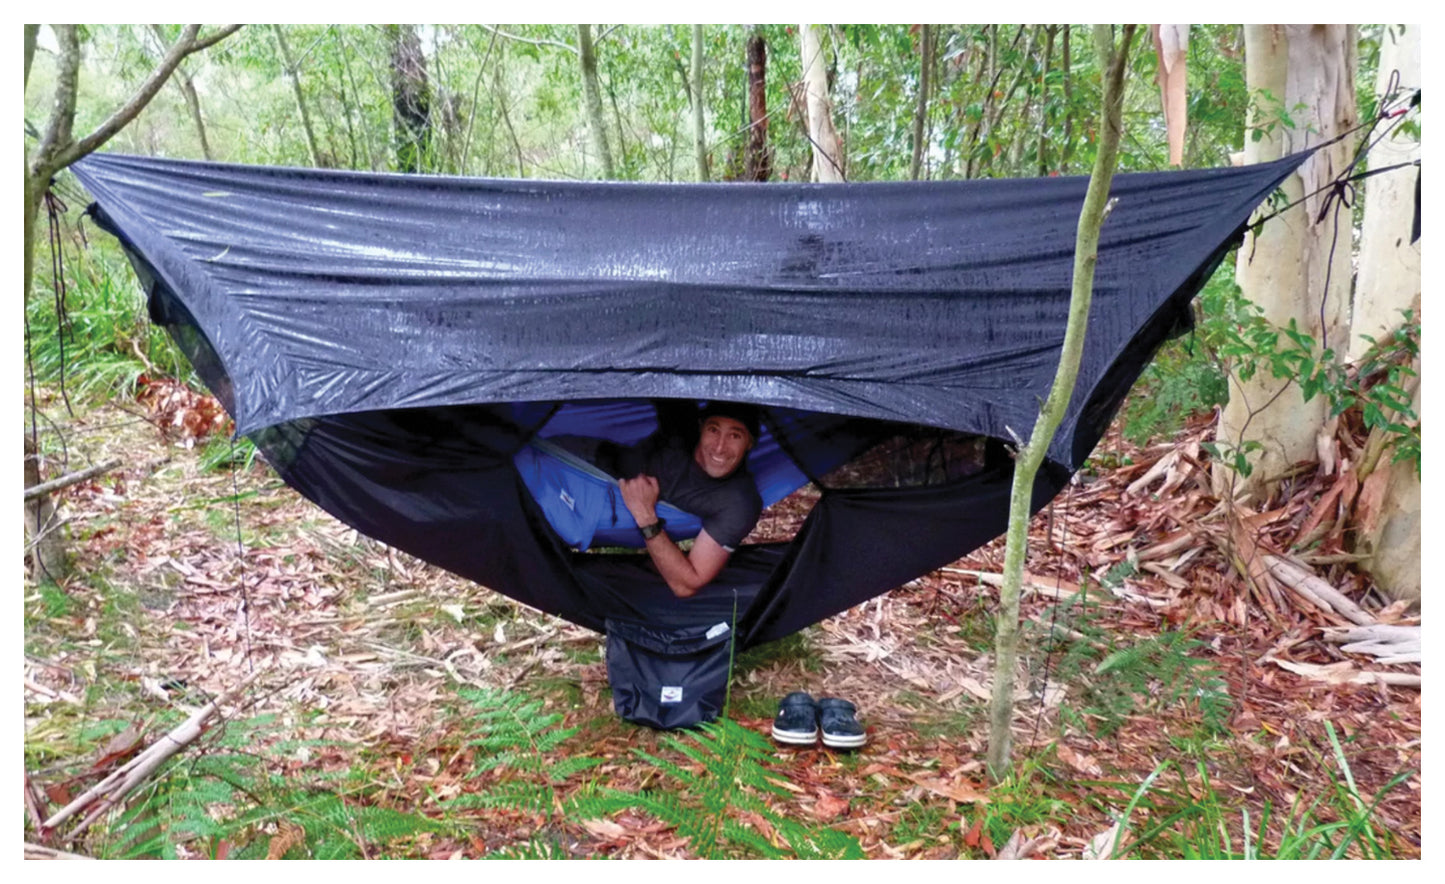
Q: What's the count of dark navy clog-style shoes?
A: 2